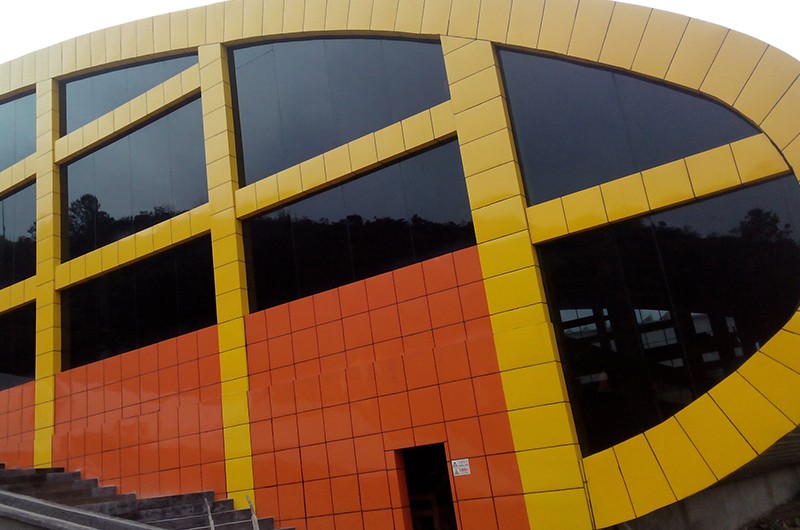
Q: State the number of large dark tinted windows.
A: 10